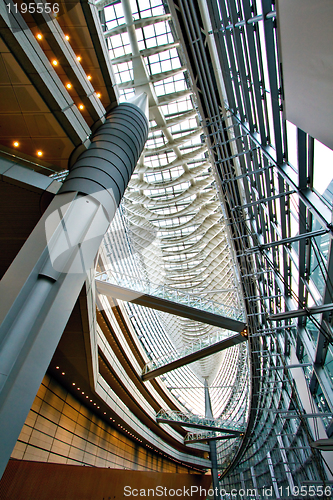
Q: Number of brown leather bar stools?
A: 0